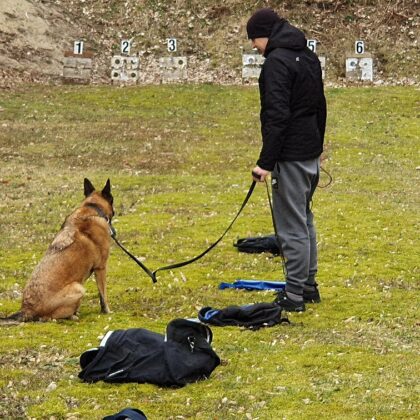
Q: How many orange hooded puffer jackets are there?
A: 0